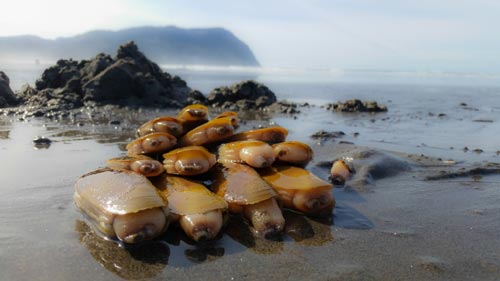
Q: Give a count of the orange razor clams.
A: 15